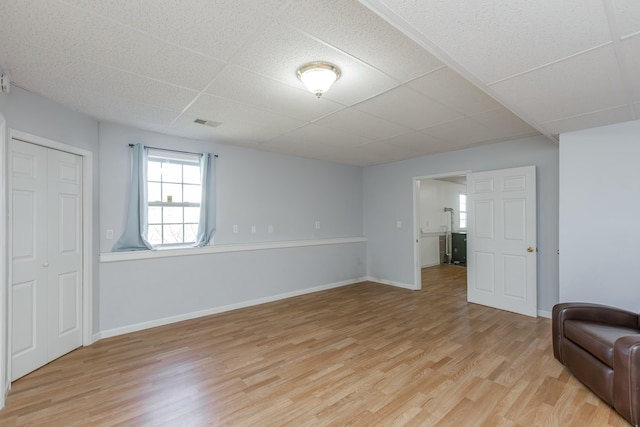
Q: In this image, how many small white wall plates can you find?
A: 6